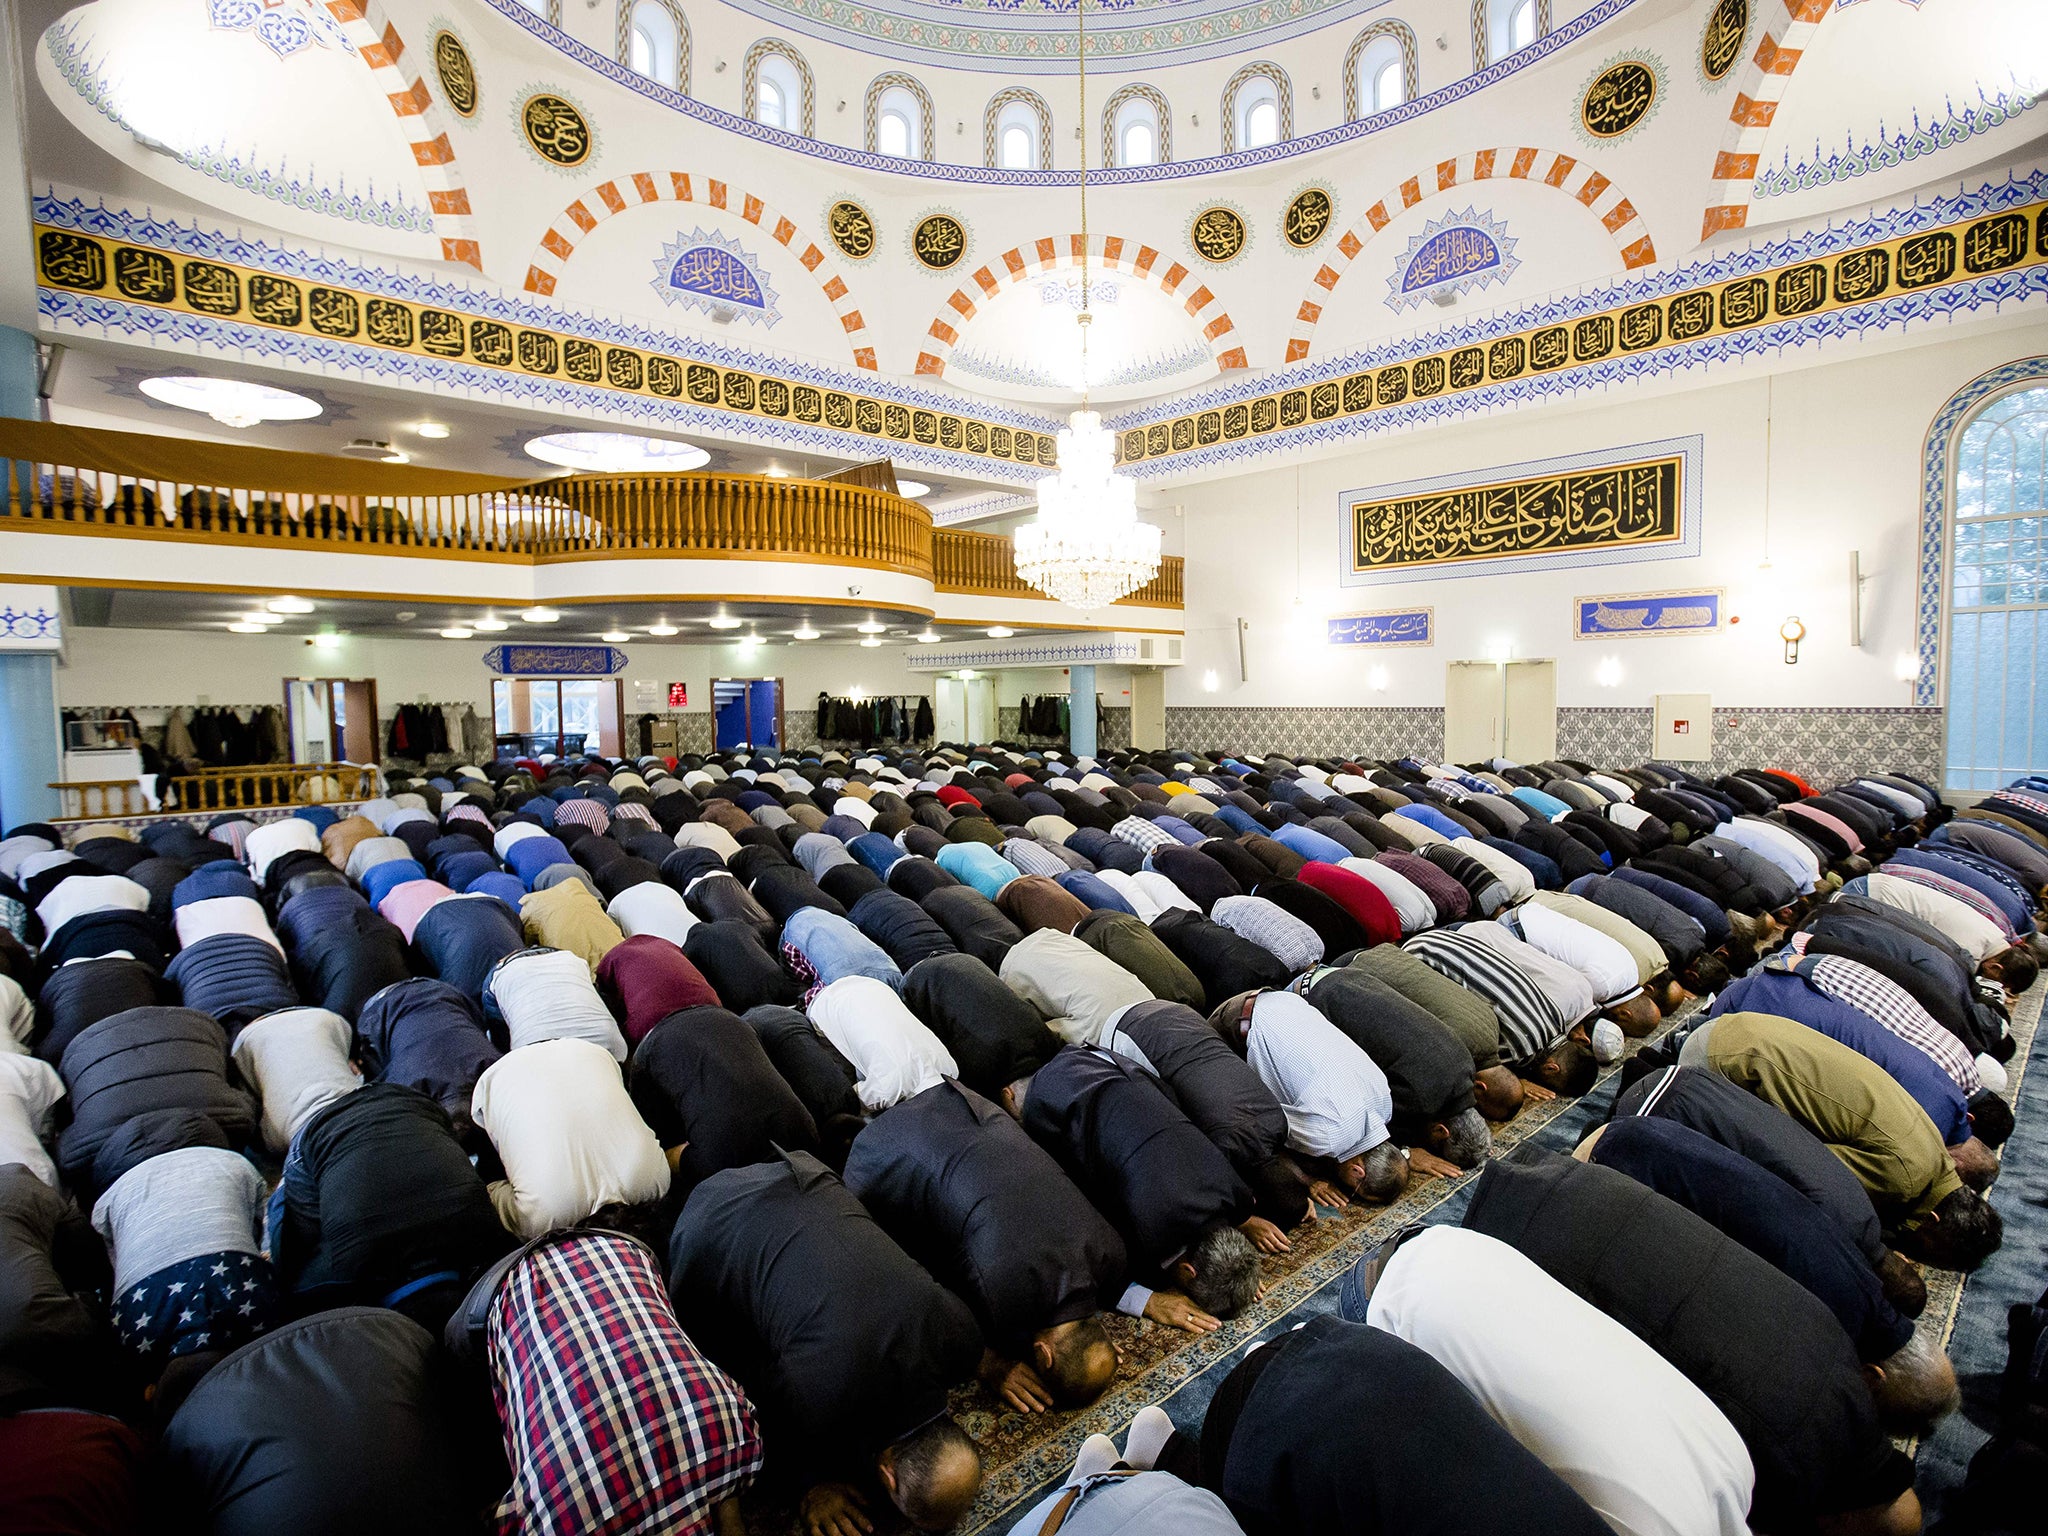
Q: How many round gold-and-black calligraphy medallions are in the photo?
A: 8